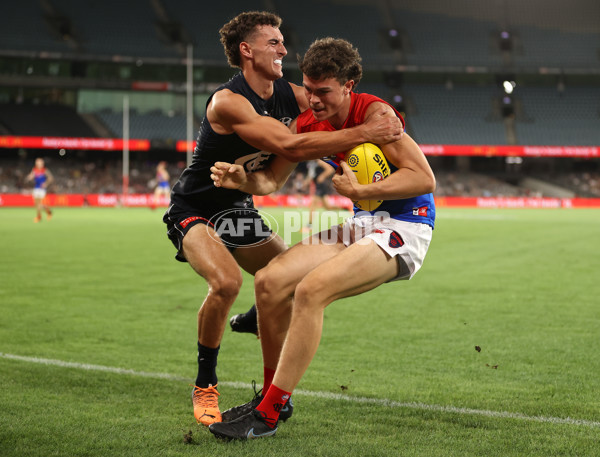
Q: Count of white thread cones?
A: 0